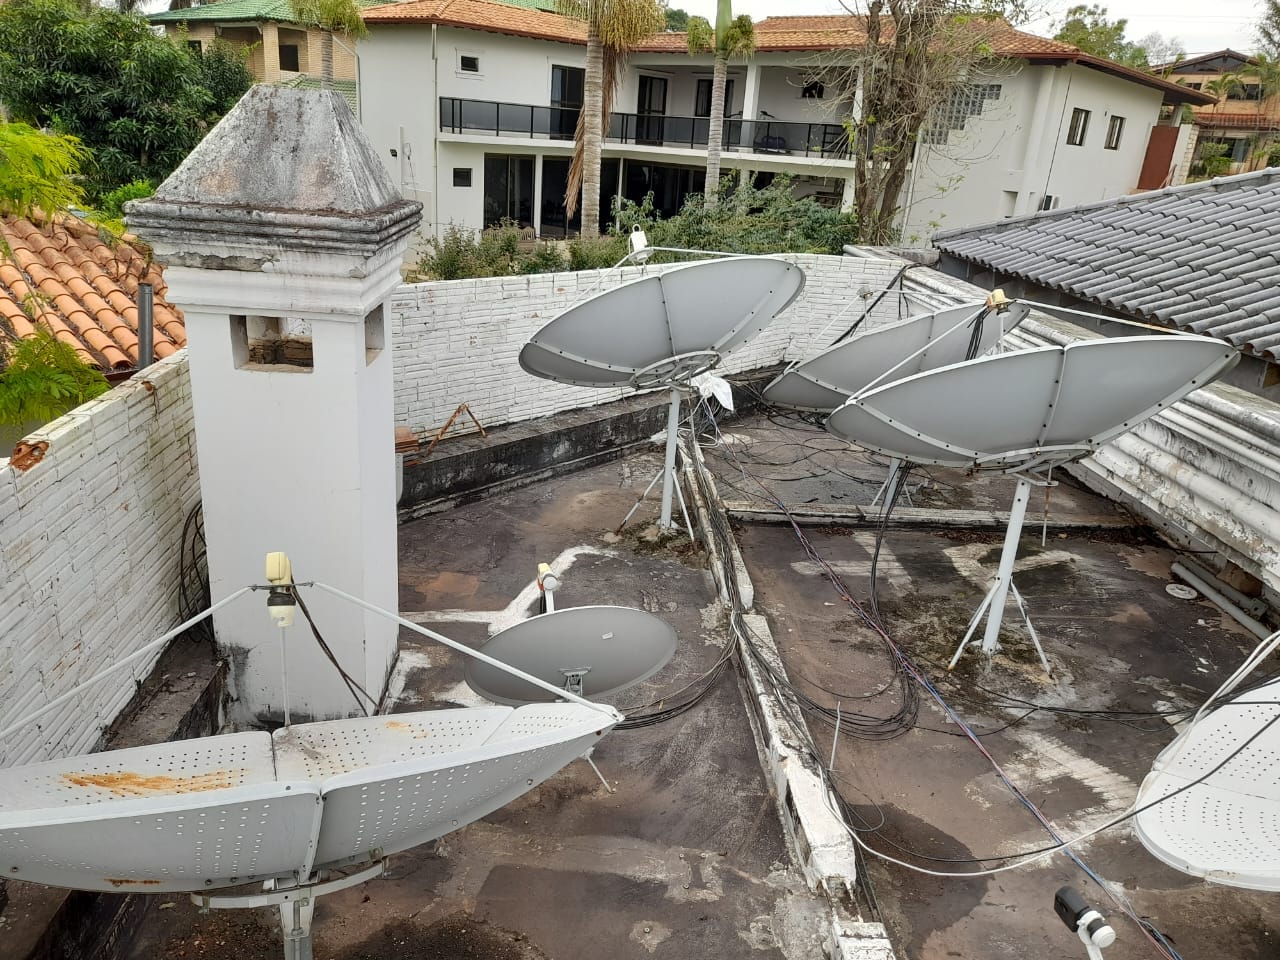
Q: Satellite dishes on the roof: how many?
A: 6